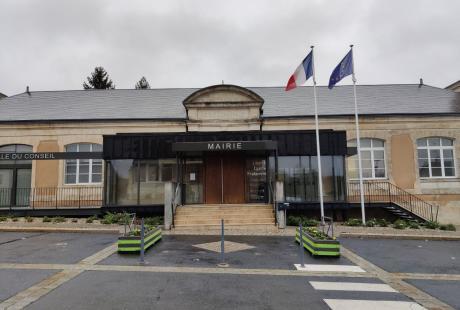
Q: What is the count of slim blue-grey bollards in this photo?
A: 3